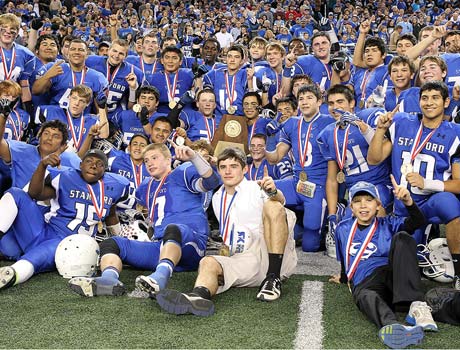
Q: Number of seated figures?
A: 4